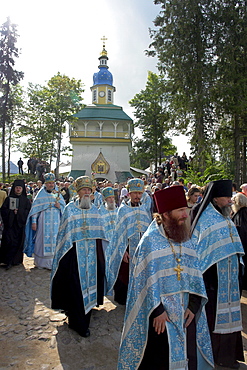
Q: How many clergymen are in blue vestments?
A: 6